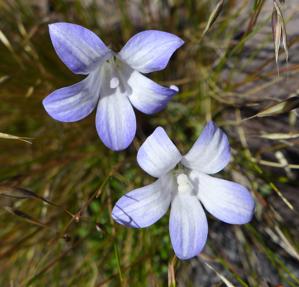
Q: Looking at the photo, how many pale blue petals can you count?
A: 10